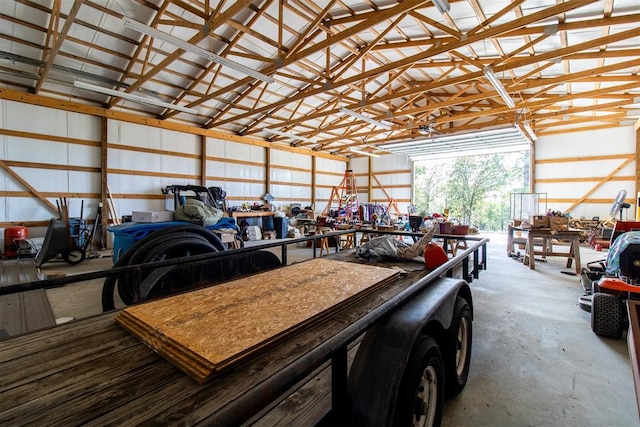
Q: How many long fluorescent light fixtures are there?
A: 8